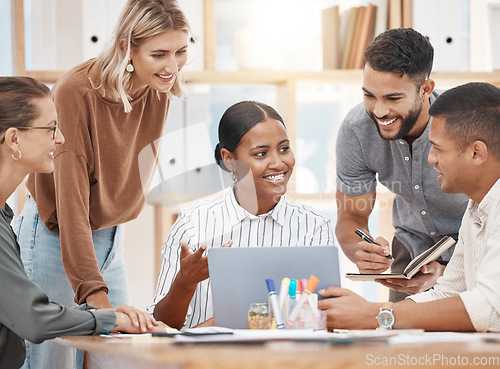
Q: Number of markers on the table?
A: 6